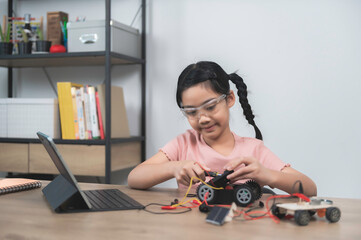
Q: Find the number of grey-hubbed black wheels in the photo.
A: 2